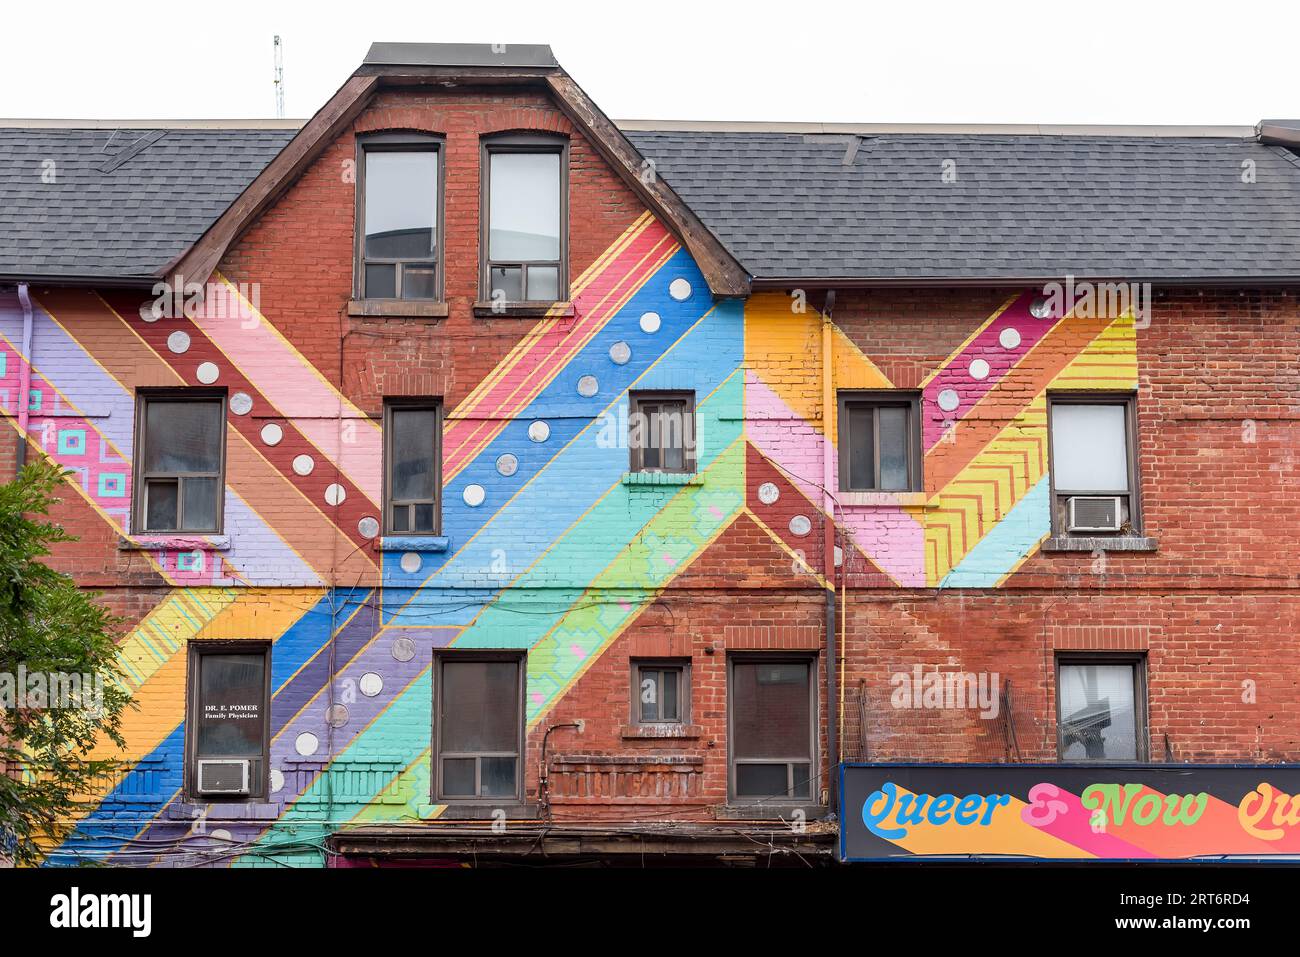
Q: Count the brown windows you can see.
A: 12